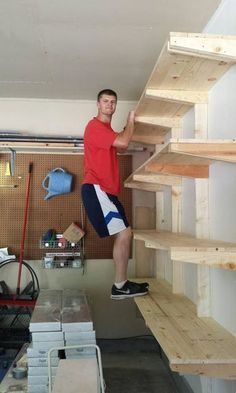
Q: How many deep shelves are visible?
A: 4